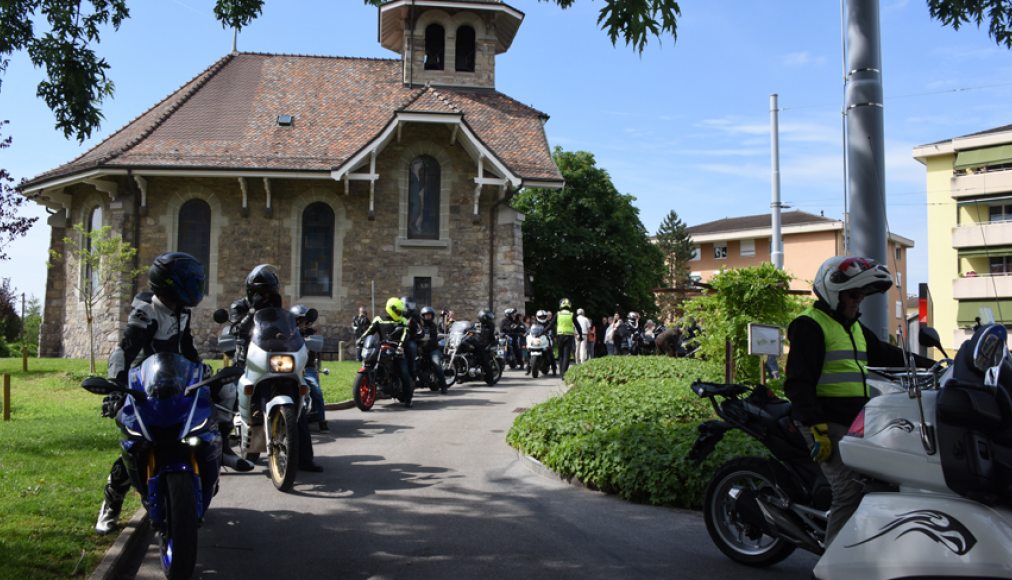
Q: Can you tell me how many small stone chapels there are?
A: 1